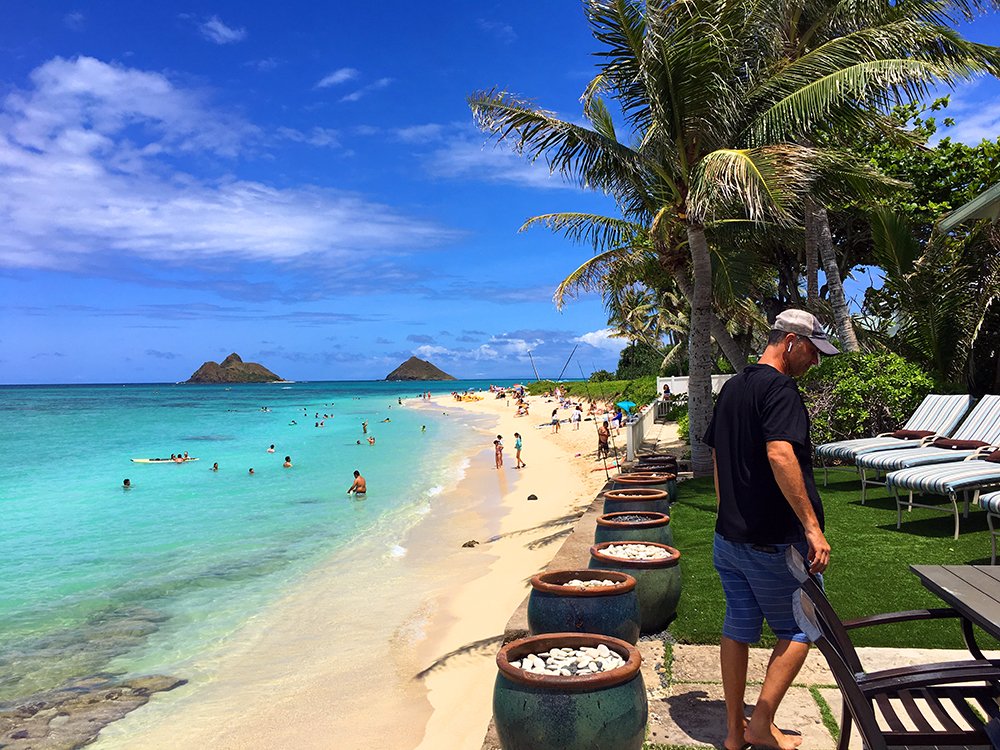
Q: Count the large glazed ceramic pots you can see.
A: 9